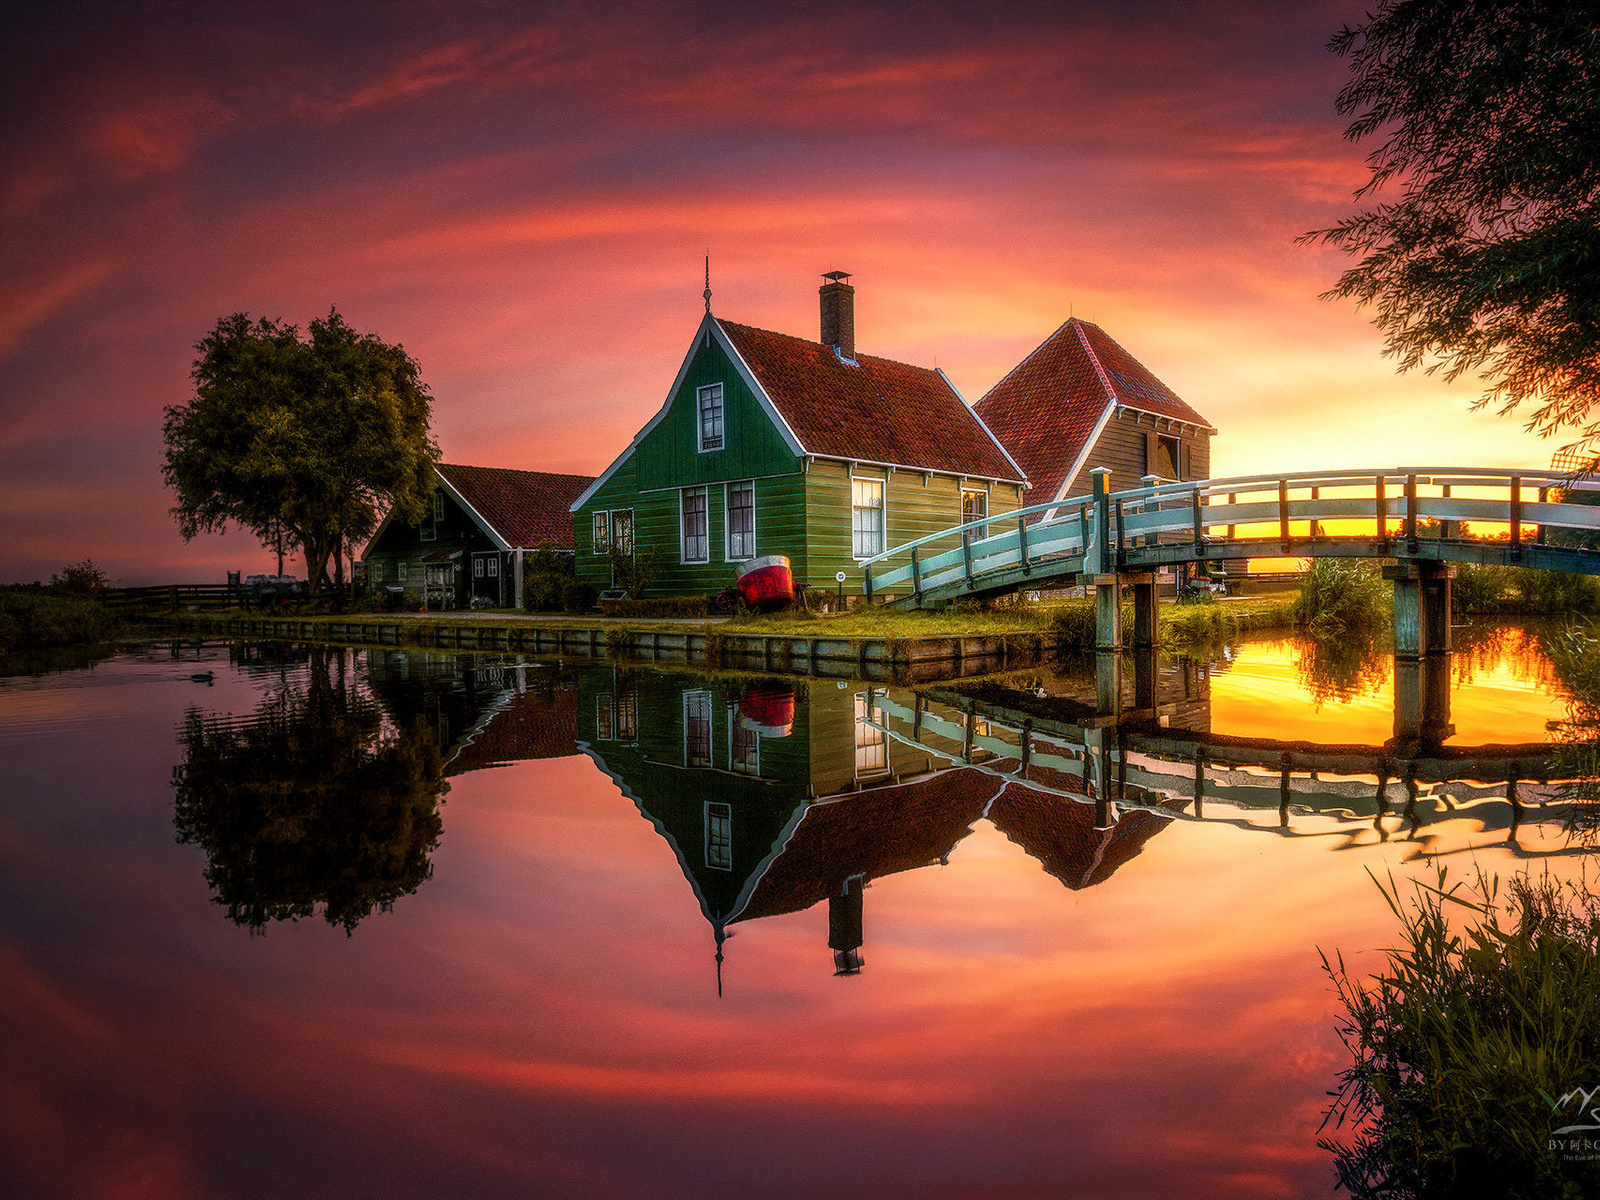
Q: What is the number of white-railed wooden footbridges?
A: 1